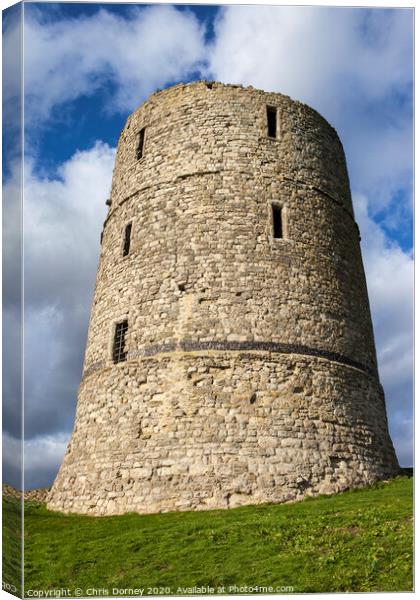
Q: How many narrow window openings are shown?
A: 5